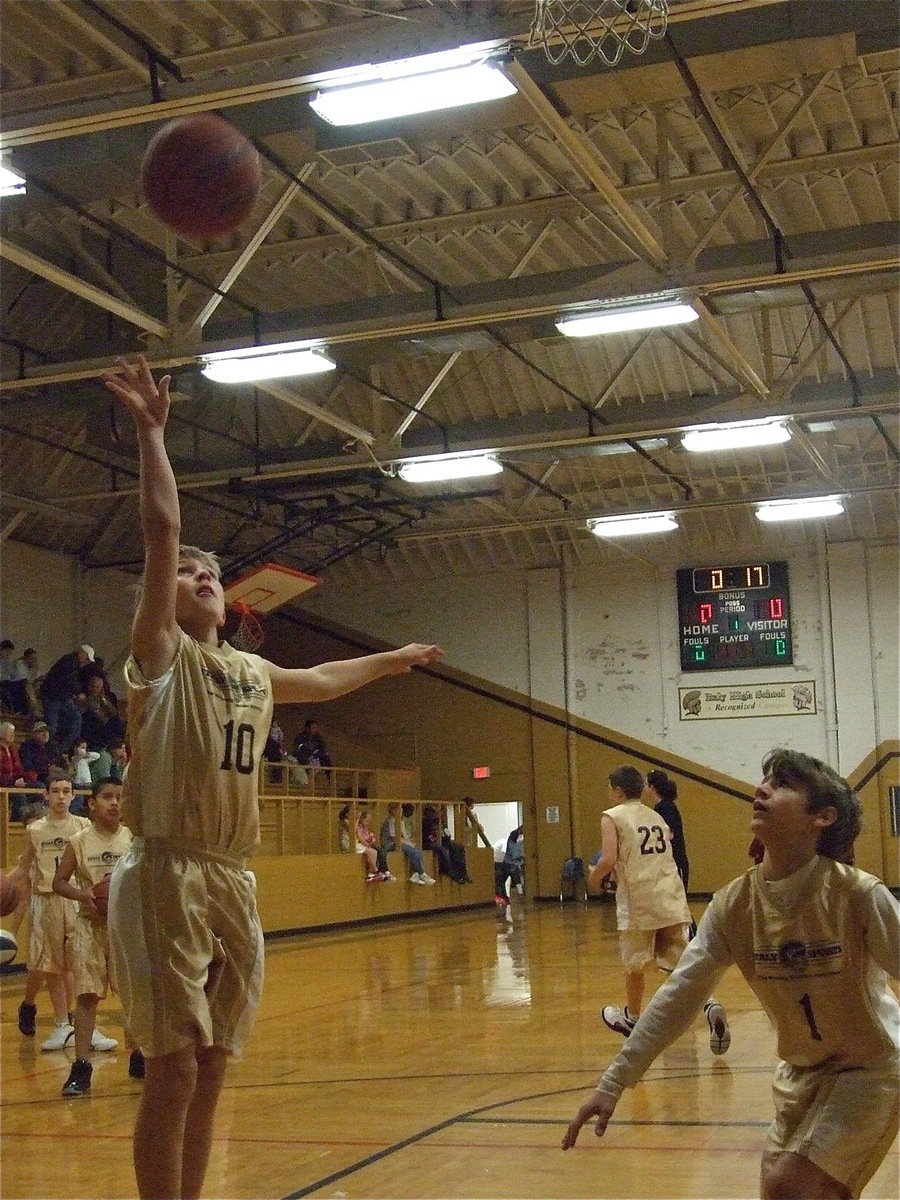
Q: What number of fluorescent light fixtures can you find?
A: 8